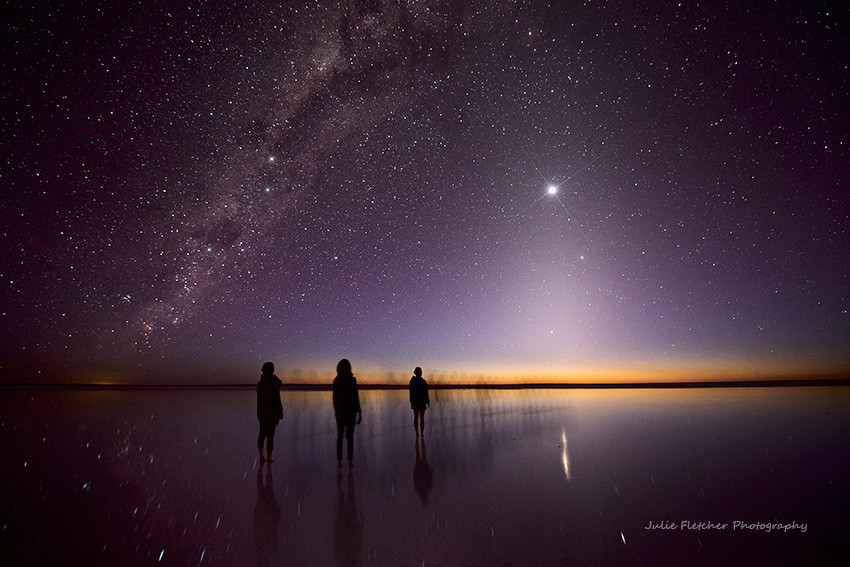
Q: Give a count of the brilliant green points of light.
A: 0